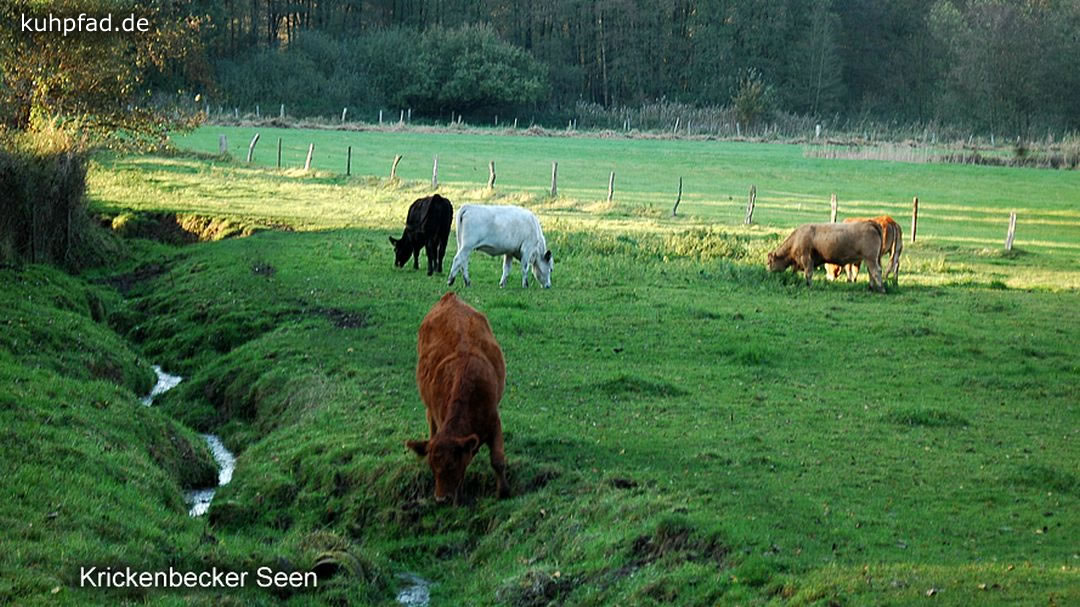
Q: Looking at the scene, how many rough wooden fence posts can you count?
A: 15